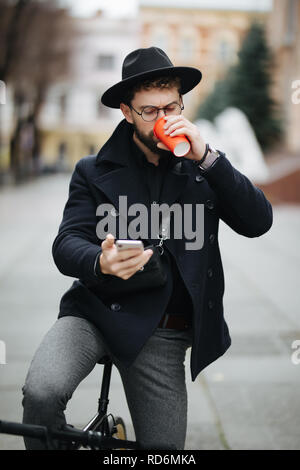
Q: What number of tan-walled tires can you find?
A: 1